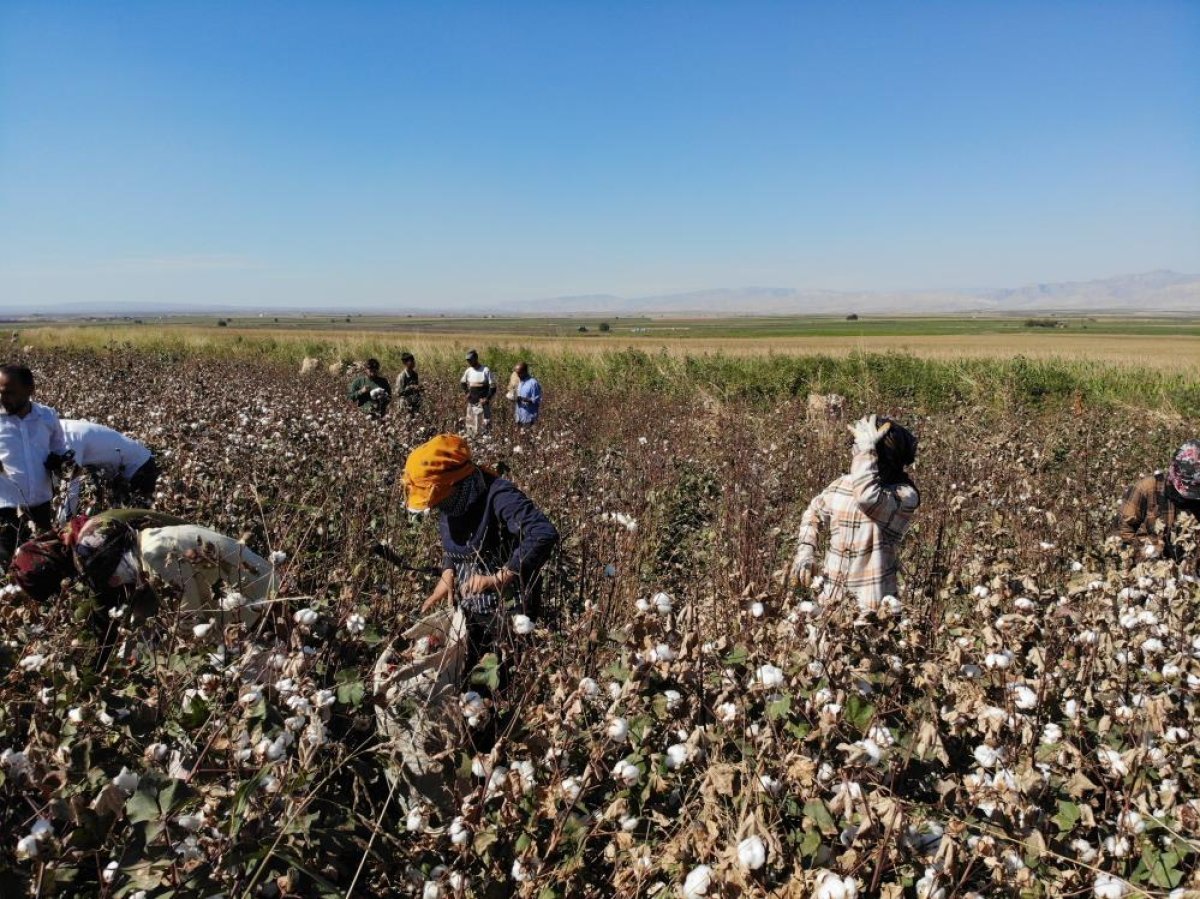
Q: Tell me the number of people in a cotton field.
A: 11